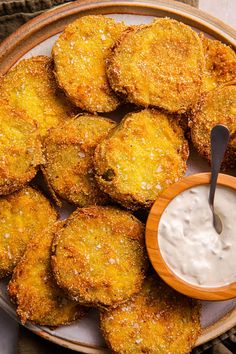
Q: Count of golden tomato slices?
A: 12